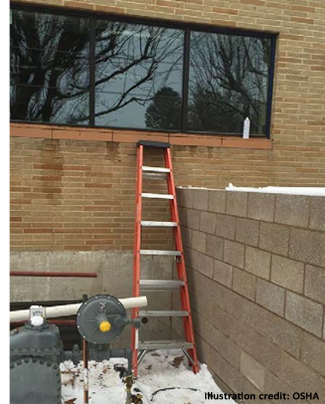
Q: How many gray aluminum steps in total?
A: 7